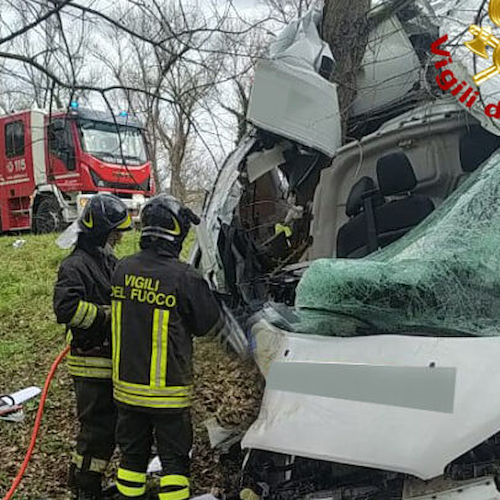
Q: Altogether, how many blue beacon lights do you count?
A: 2